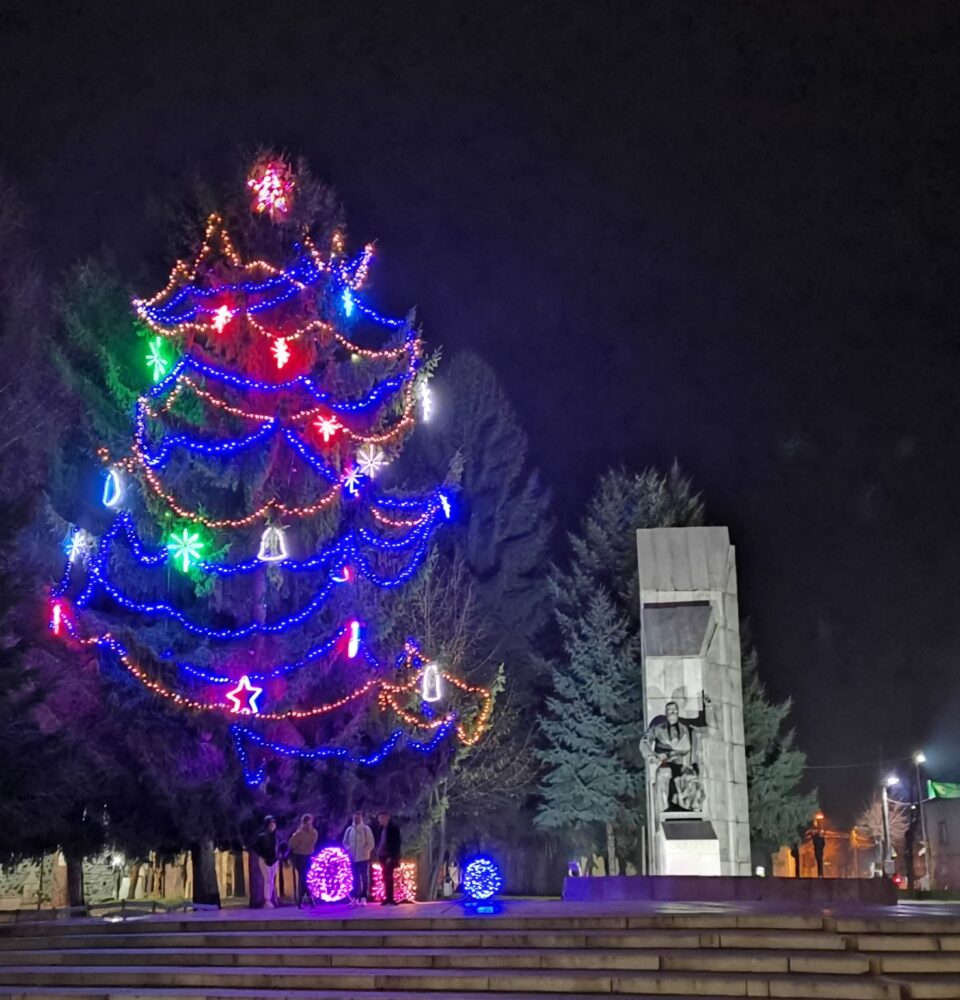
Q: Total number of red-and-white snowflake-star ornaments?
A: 3